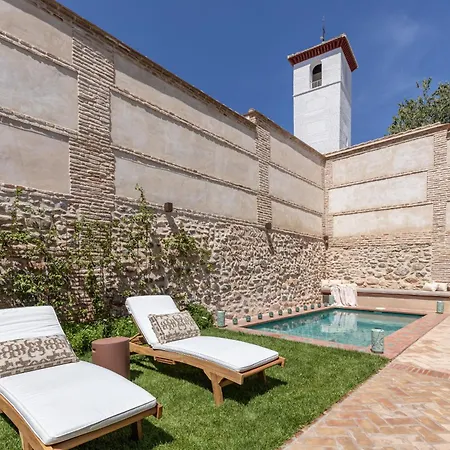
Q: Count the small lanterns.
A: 11